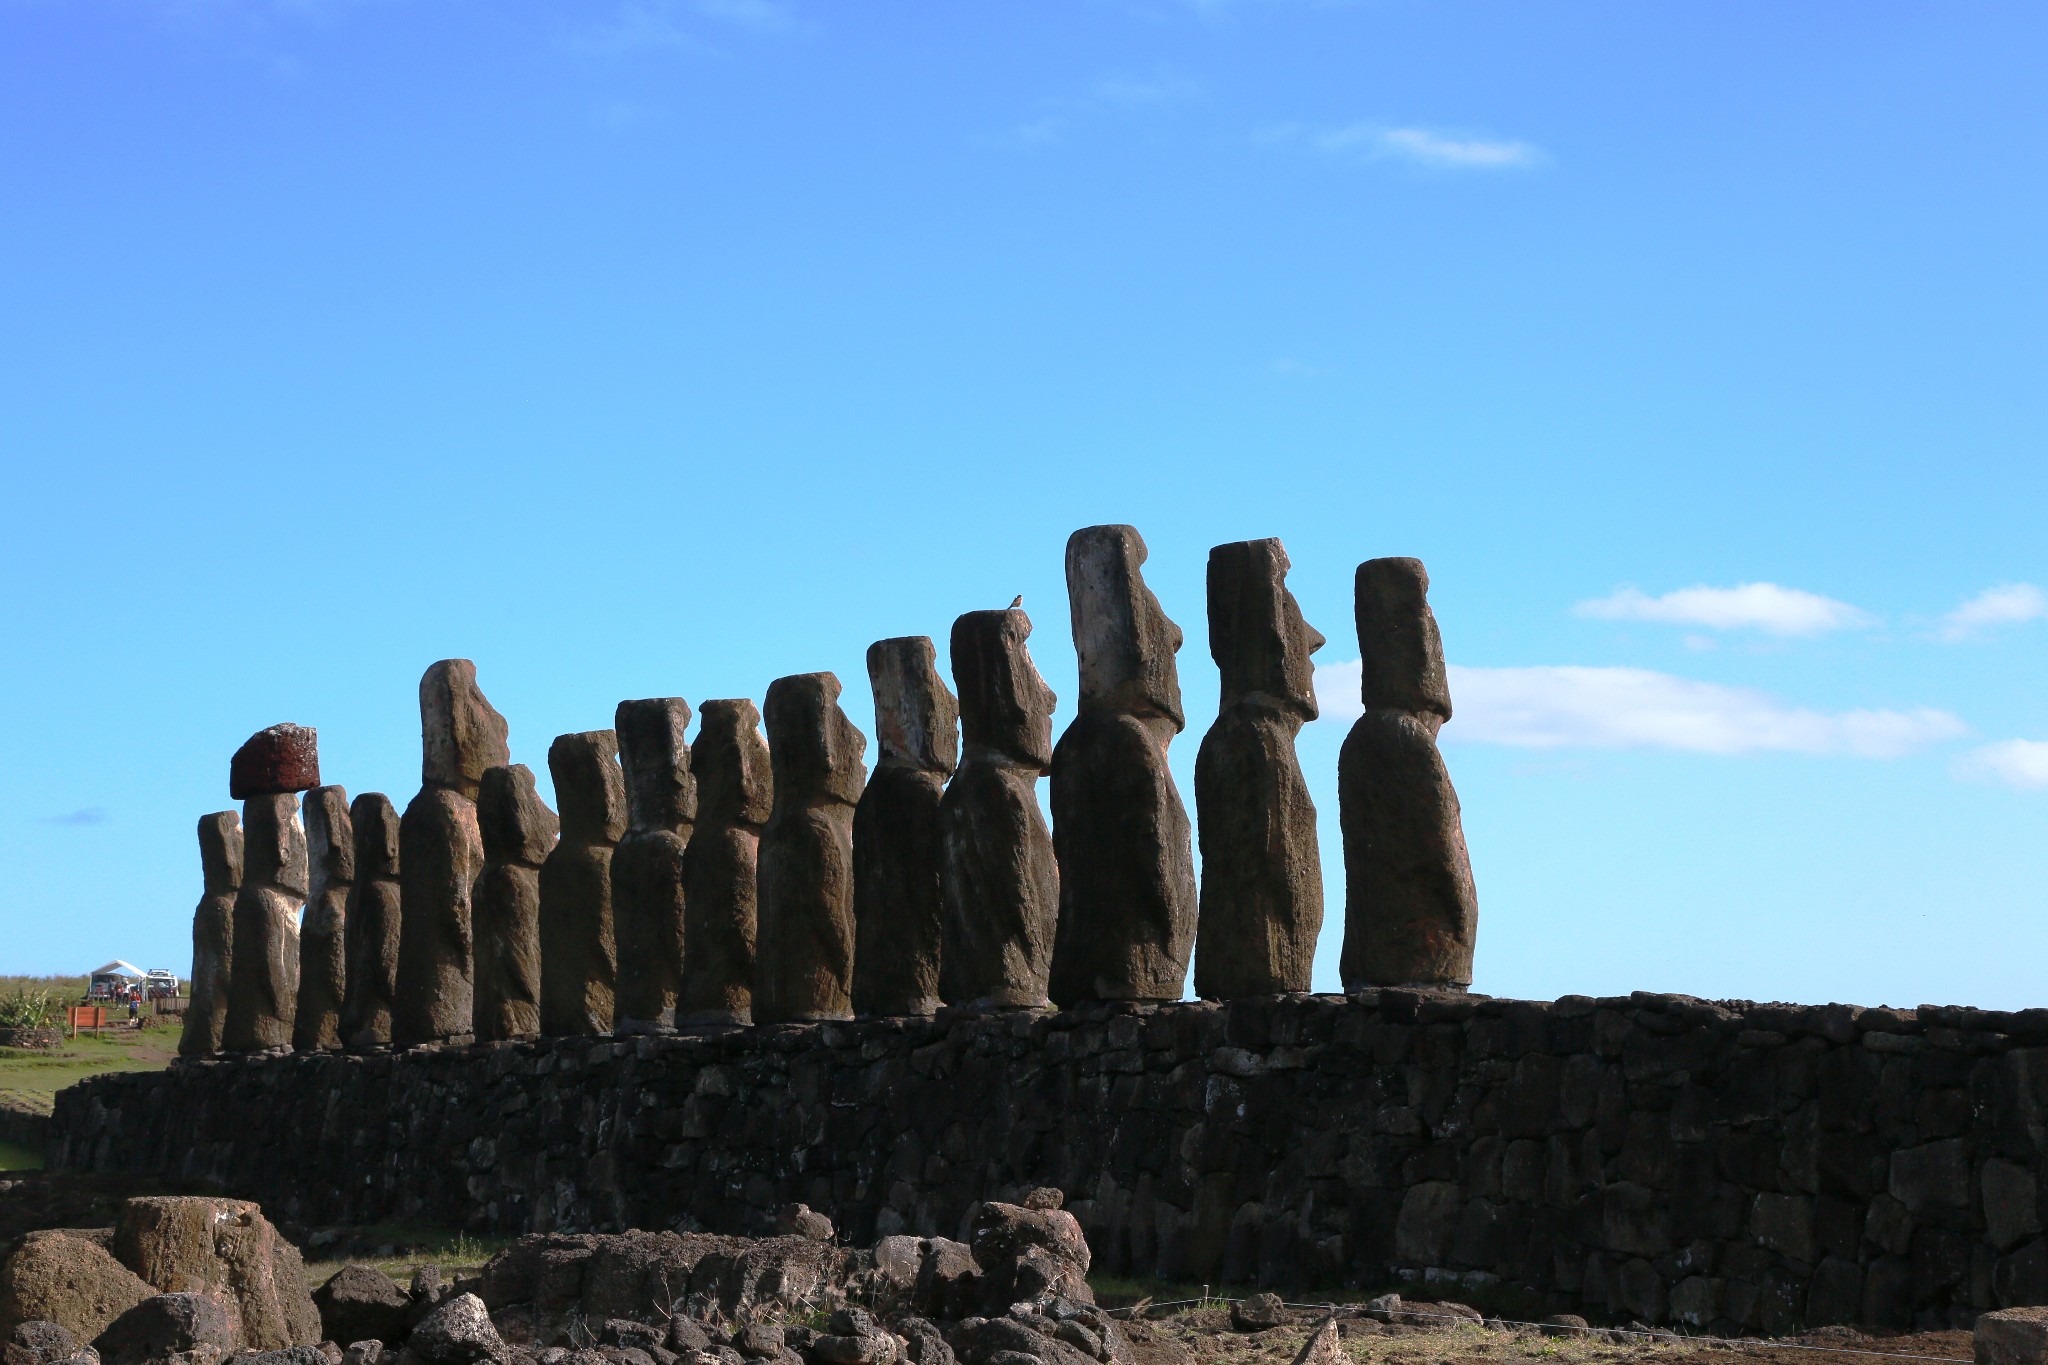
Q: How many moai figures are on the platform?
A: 15